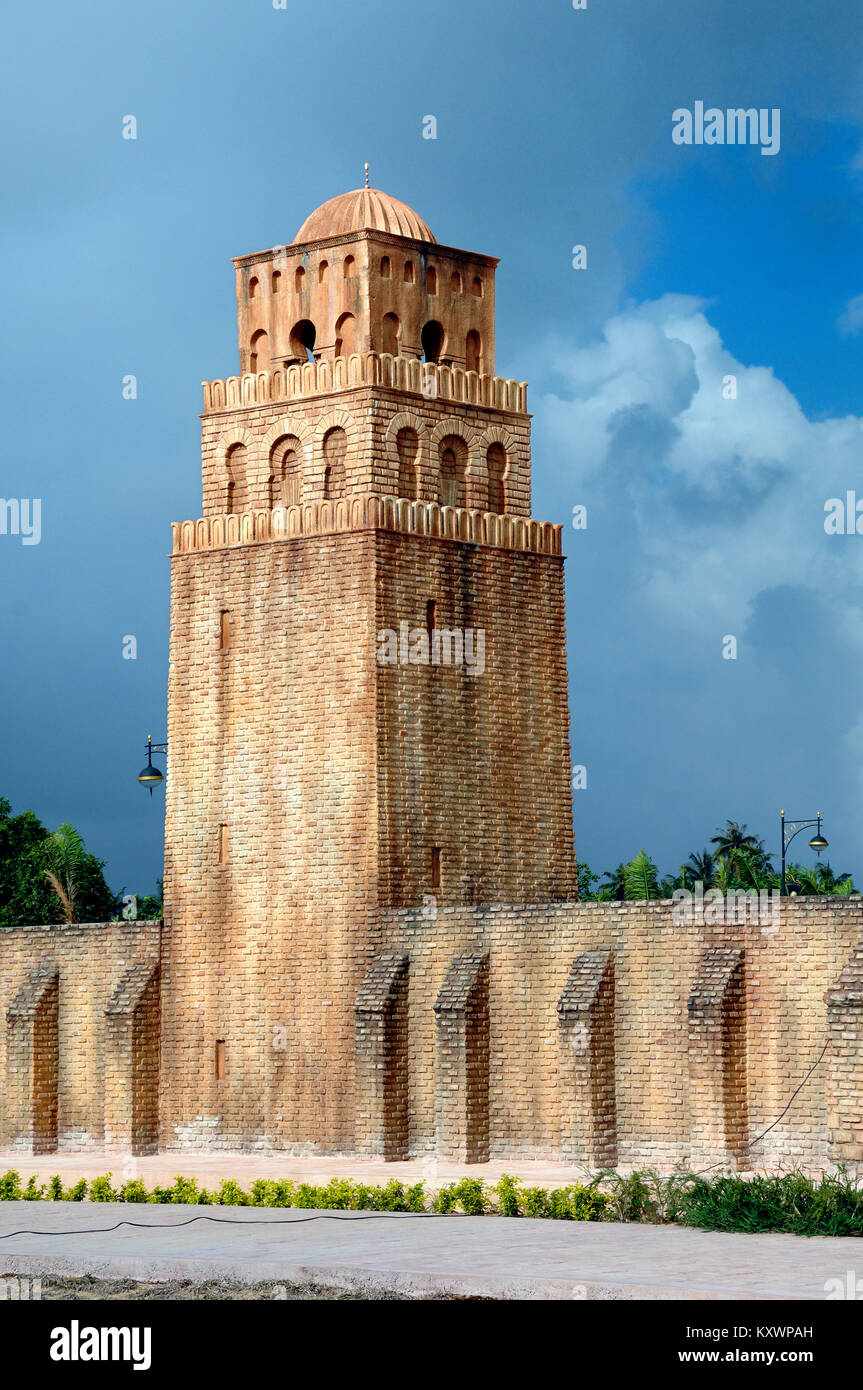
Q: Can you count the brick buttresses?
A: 7